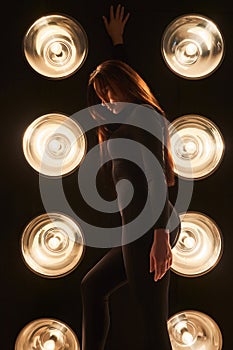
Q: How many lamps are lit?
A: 8